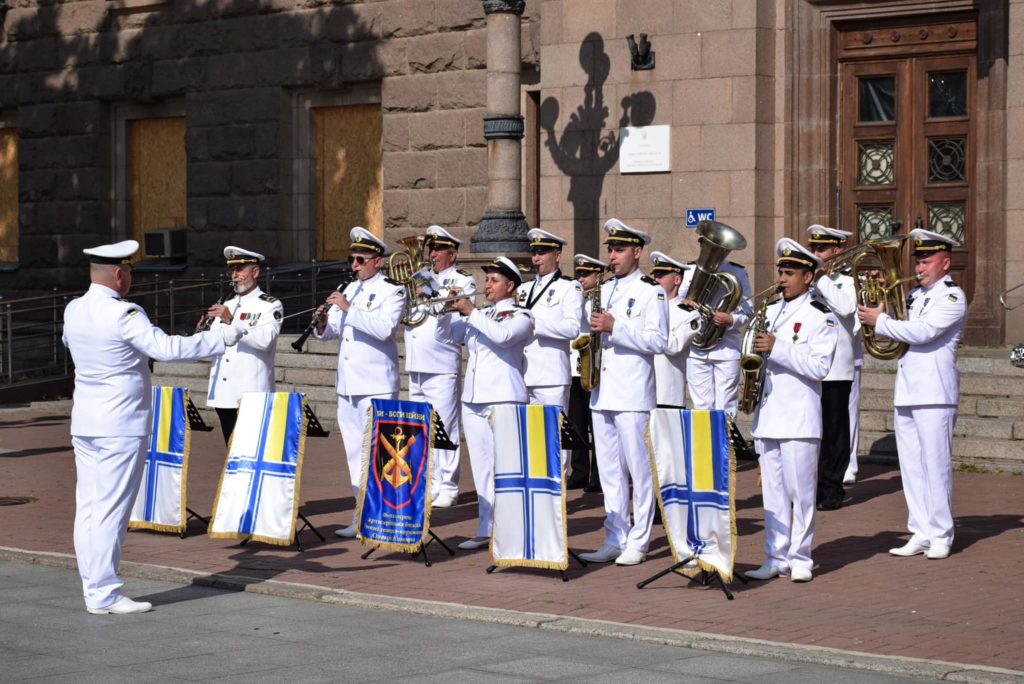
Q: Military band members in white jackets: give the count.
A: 14